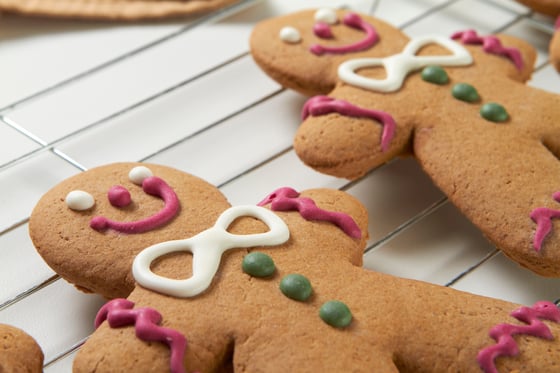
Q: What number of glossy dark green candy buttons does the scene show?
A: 6